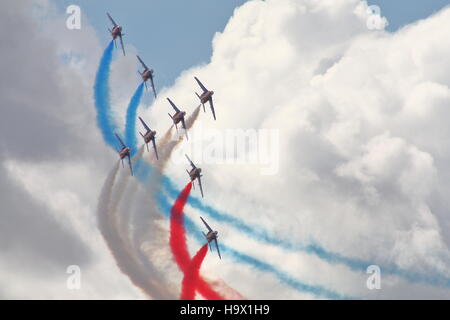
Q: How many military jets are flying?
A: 8